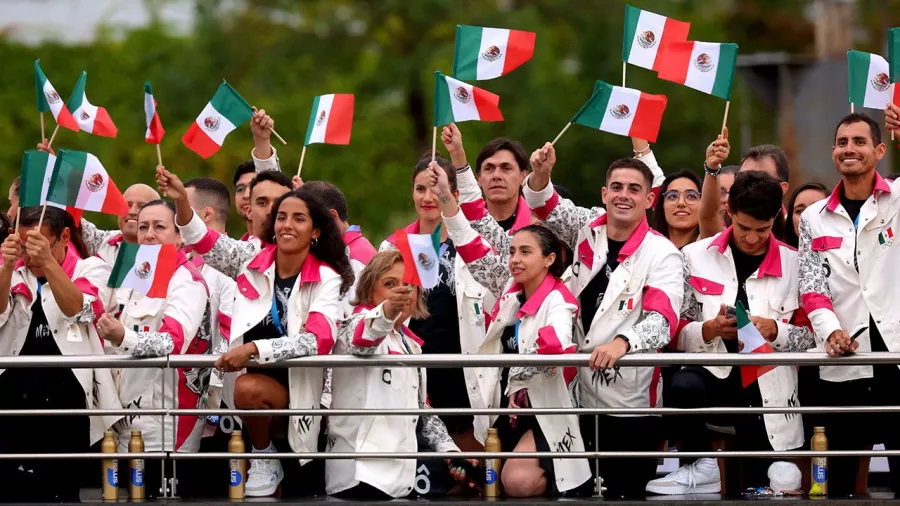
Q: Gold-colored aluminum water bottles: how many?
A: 5